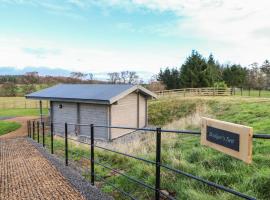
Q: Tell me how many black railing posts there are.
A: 9